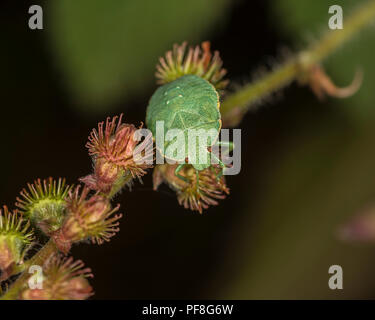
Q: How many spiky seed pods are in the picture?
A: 7